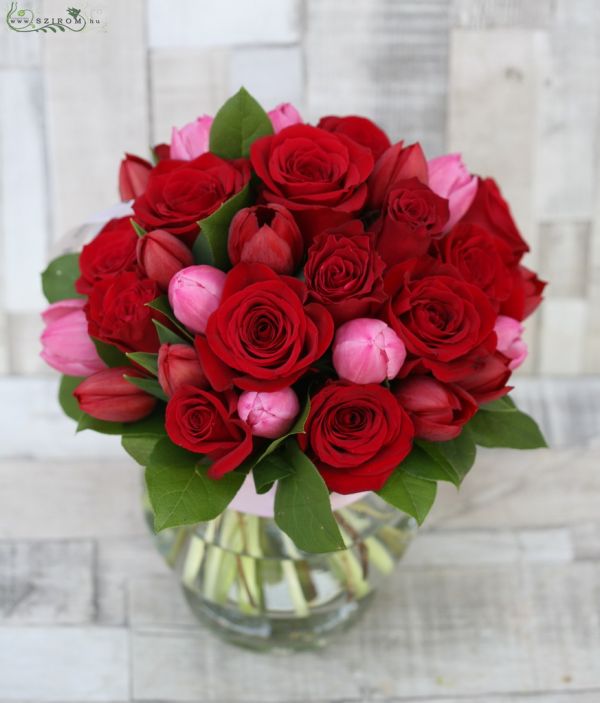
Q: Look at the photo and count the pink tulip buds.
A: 8